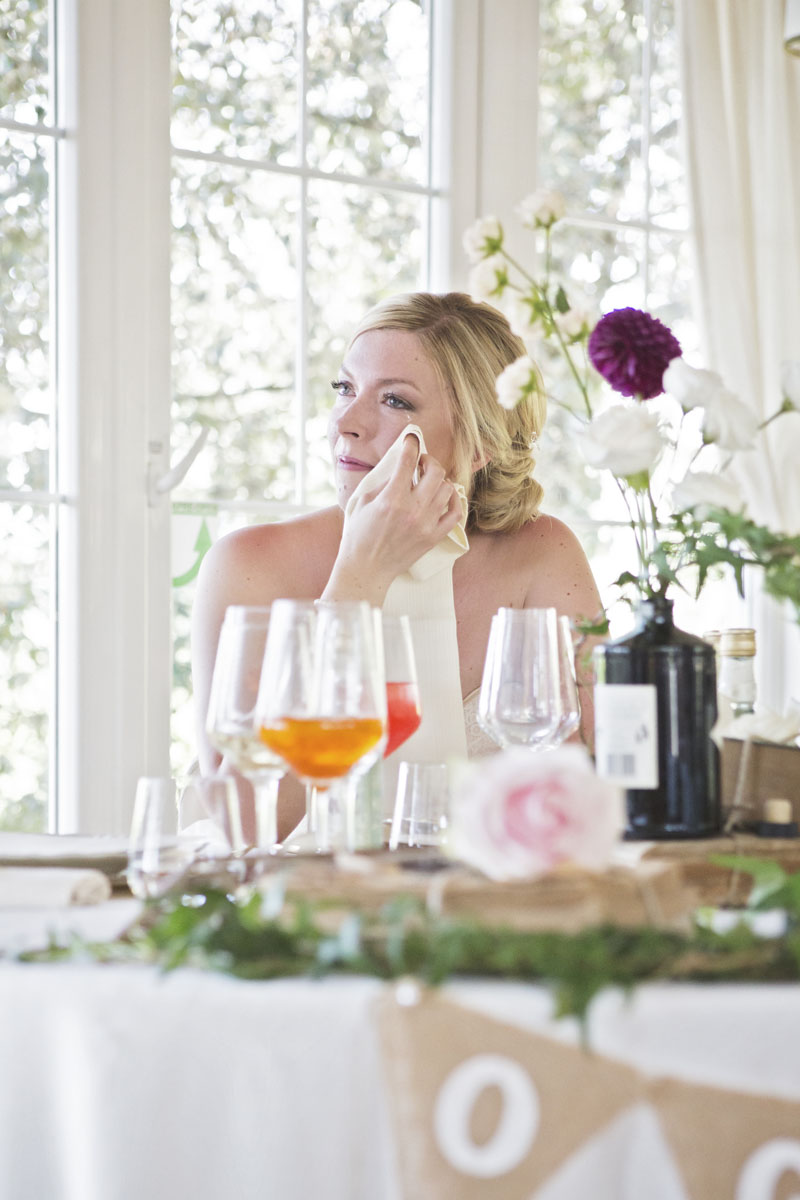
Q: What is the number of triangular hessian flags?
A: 2